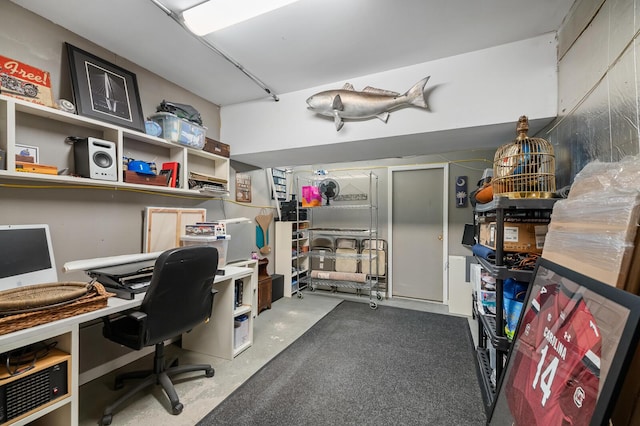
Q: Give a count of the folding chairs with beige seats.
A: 2